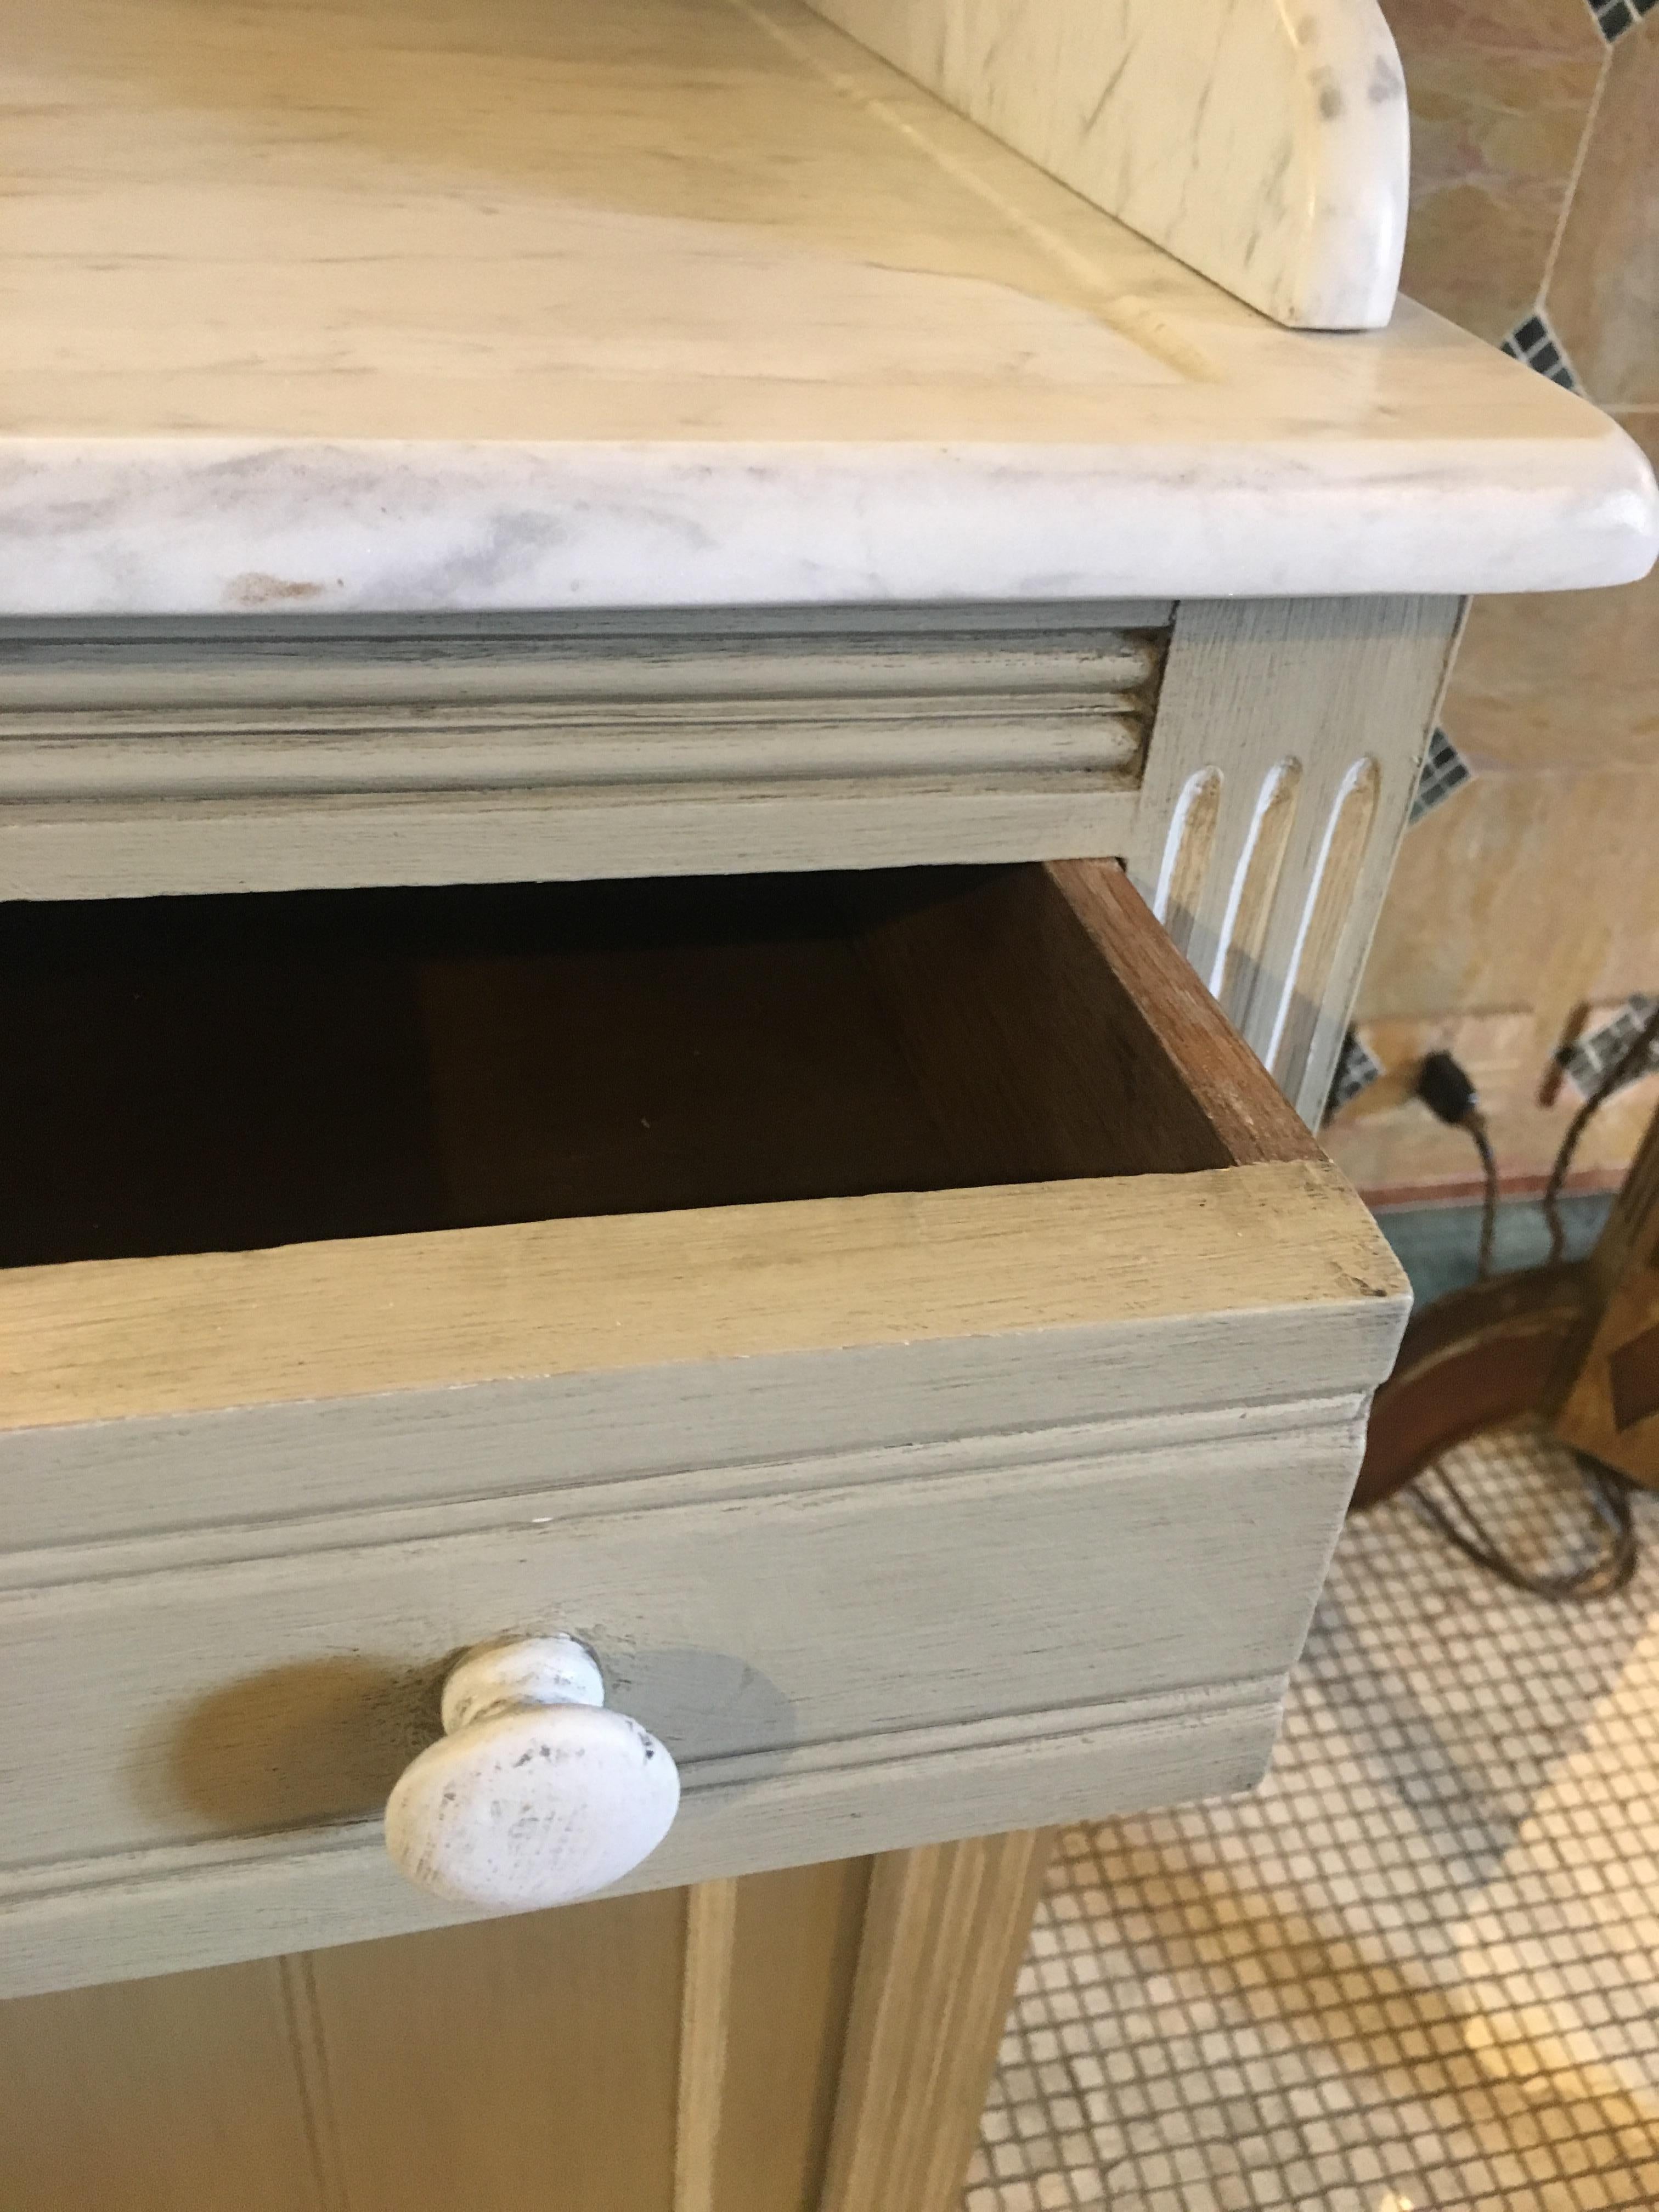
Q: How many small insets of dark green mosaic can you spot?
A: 5